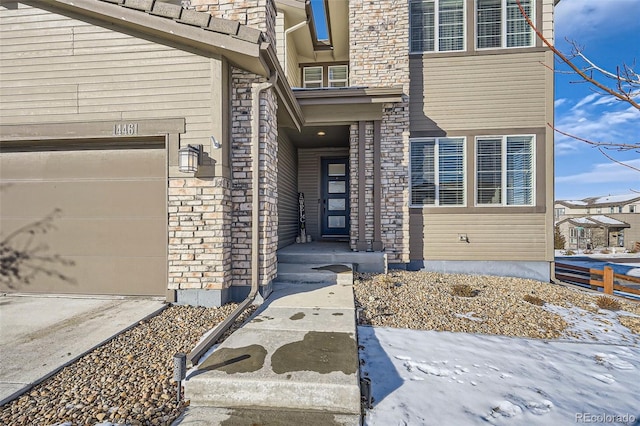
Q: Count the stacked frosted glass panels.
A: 4